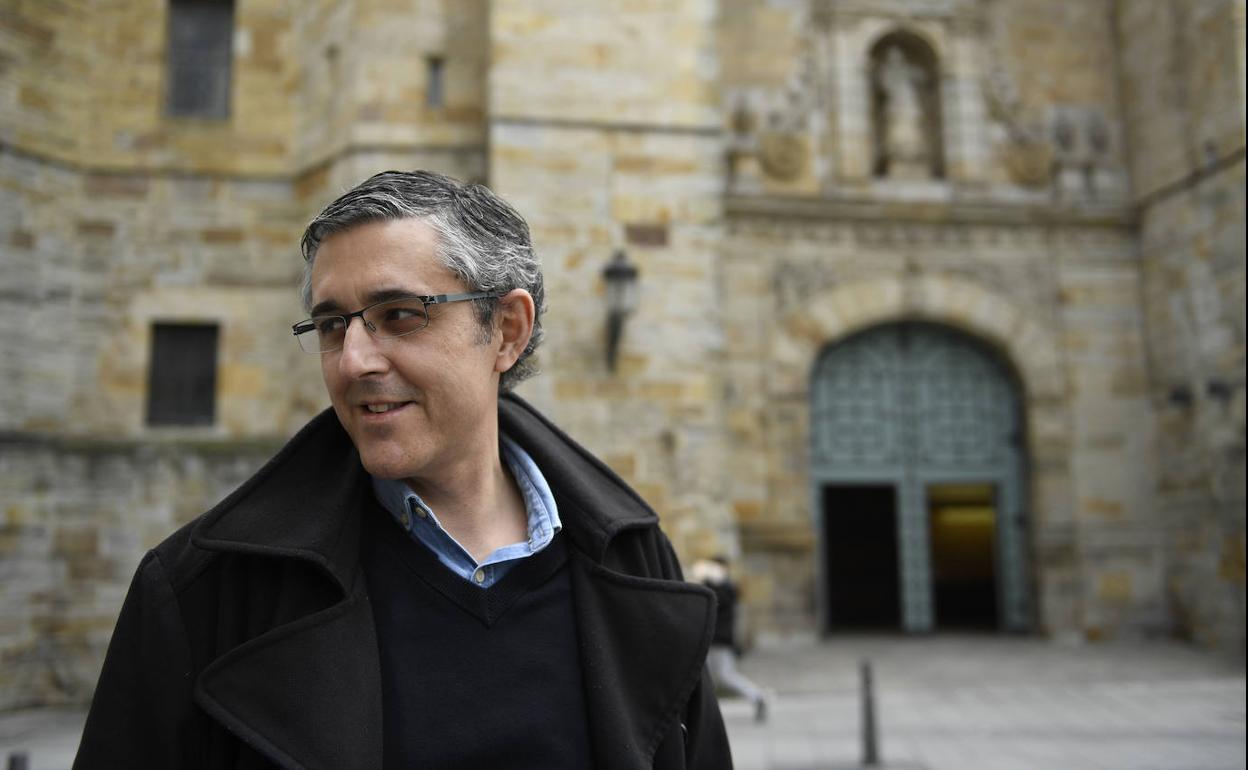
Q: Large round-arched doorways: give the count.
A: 1